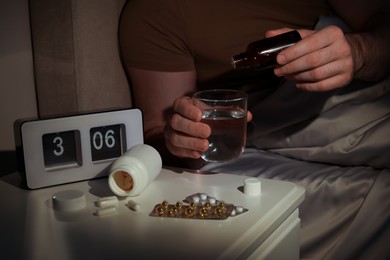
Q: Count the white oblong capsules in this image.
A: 3